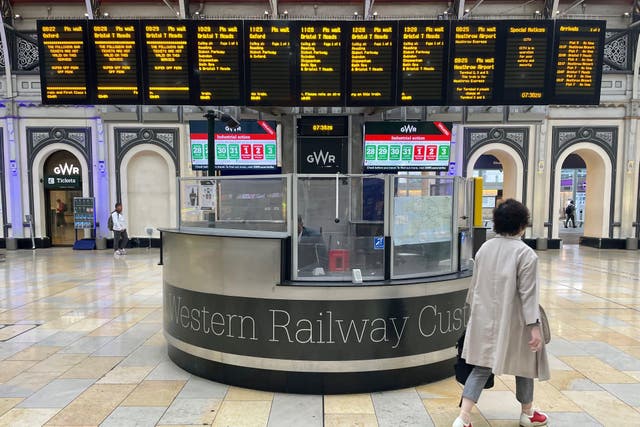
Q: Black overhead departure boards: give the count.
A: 11